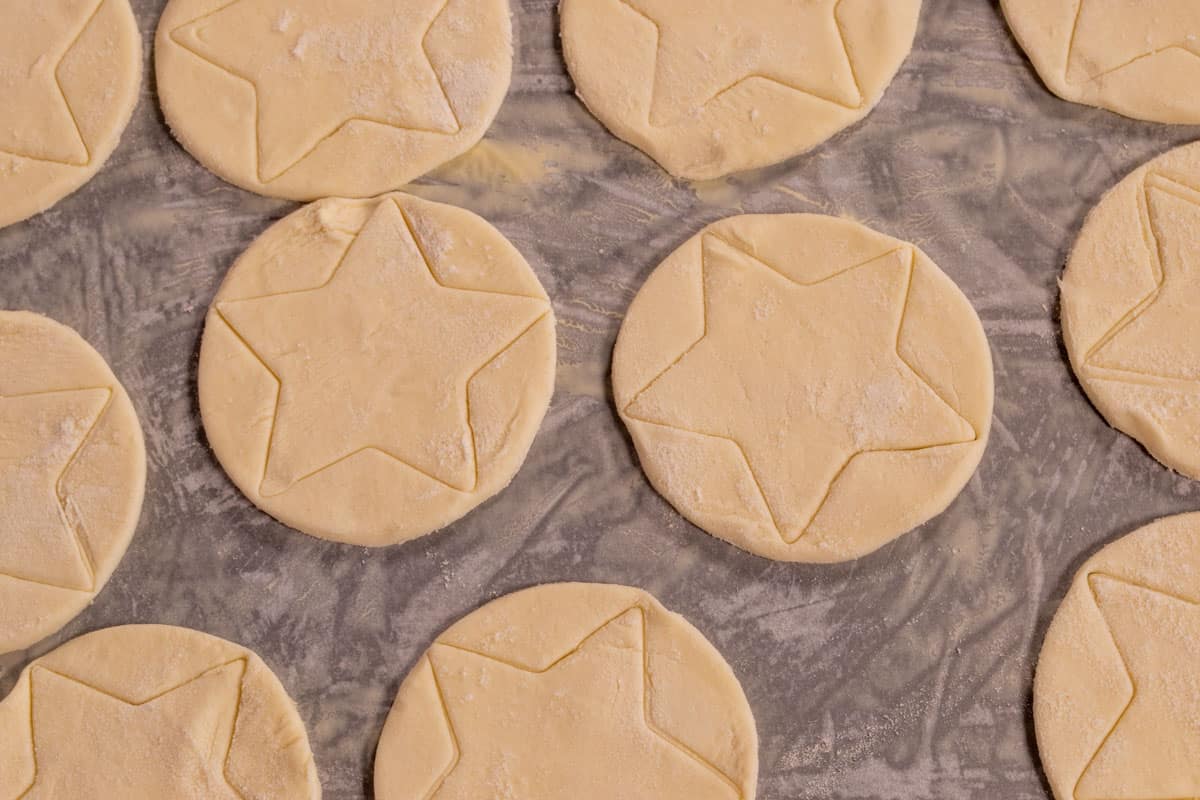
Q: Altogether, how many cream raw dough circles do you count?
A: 11